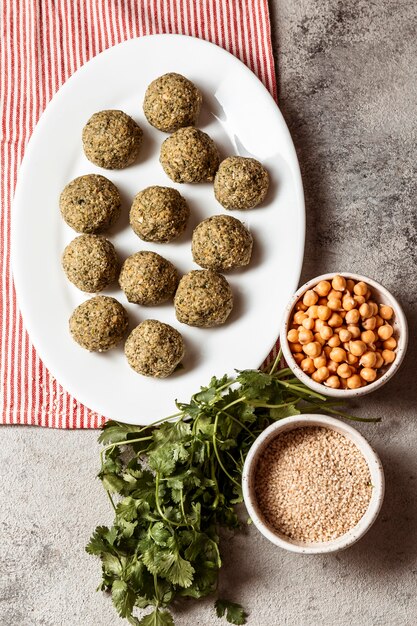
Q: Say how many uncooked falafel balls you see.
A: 12